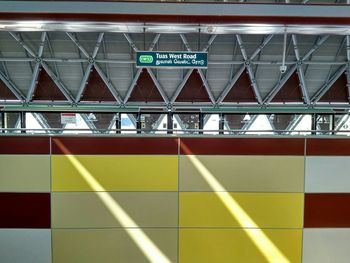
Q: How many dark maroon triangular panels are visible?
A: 8